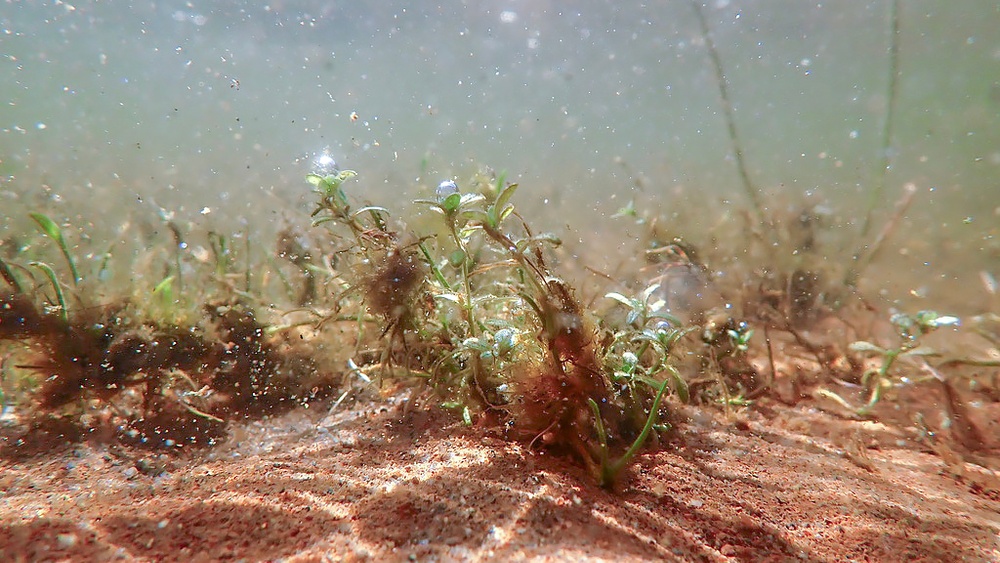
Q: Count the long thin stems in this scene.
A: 2